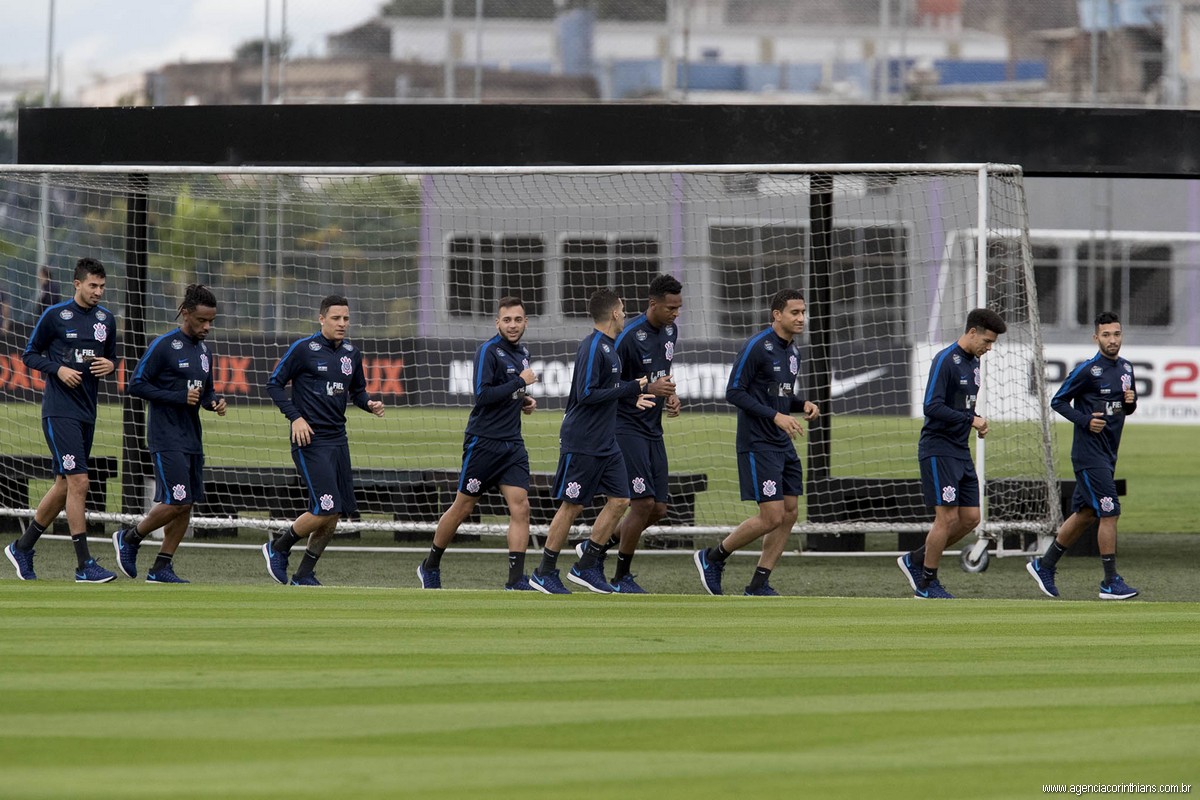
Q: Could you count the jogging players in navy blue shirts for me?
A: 9